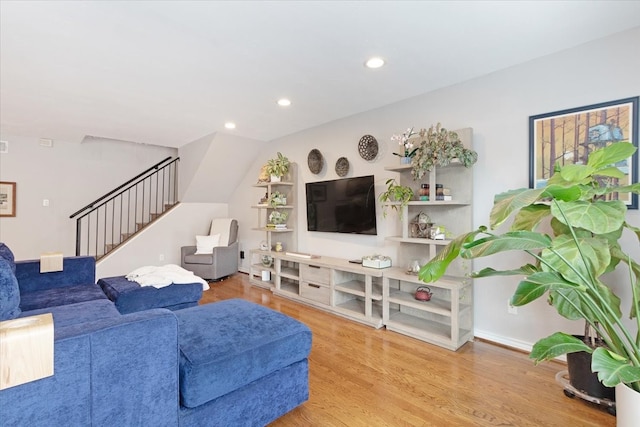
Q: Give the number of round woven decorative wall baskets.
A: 3